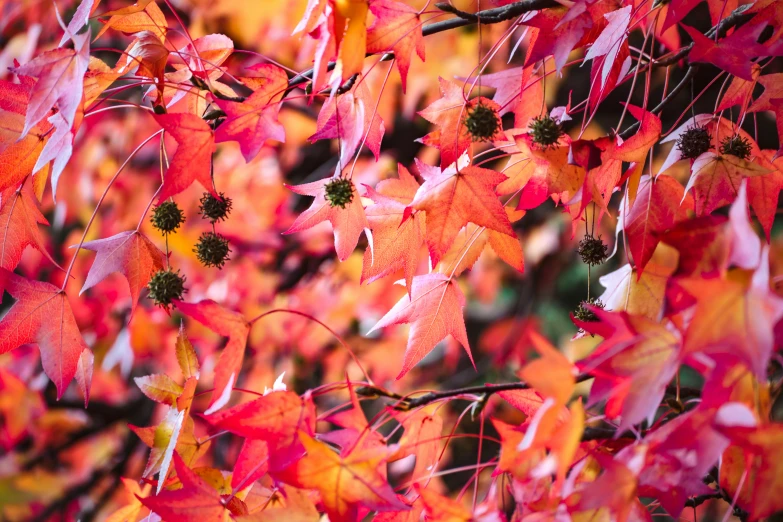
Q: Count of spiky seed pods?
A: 11